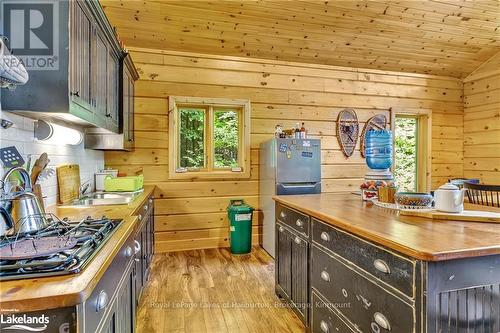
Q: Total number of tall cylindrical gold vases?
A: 0